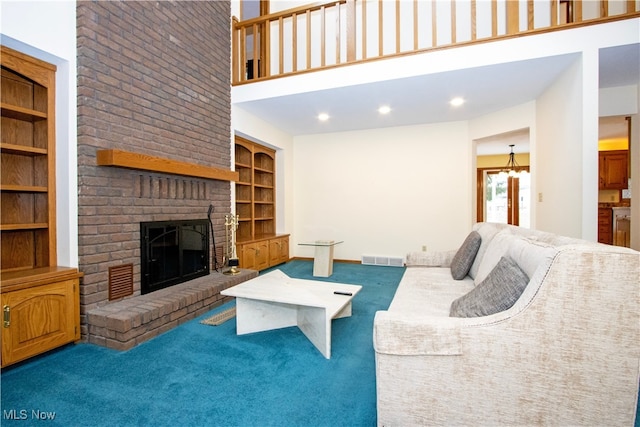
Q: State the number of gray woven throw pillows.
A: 2